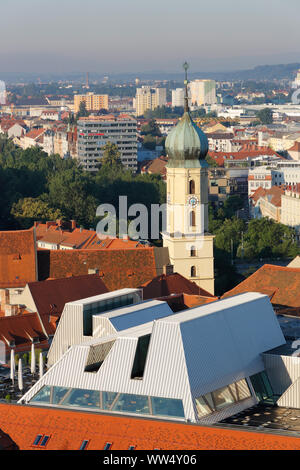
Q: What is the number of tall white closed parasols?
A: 4